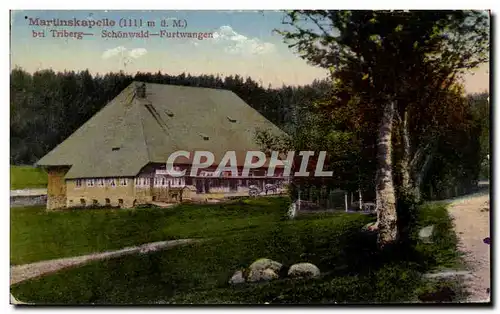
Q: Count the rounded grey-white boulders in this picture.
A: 3